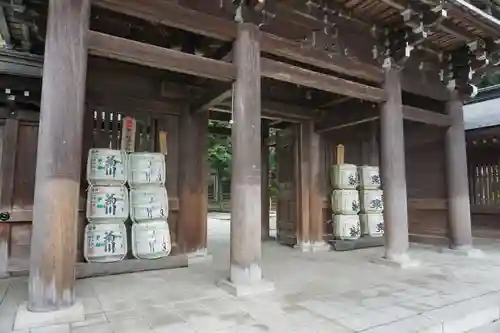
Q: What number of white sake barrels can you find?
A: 12